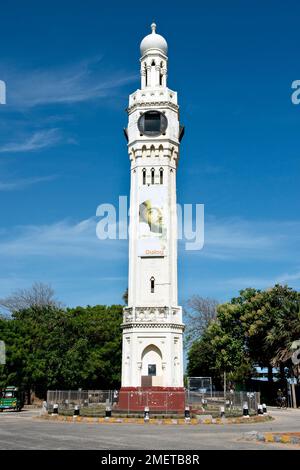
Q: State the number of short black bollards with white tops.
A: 9